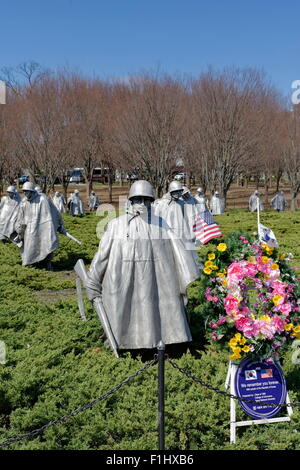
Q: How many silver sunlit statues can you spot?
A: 13